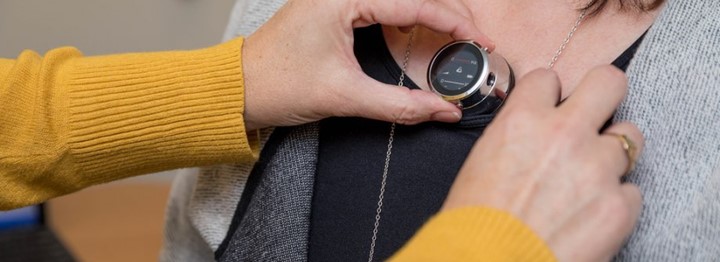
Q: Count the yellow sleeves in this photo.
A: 2